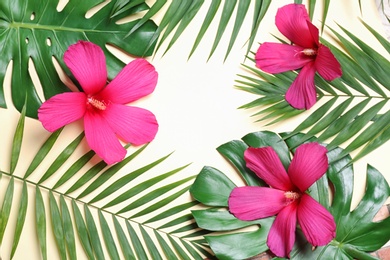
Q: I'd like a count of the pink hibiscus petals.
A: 15